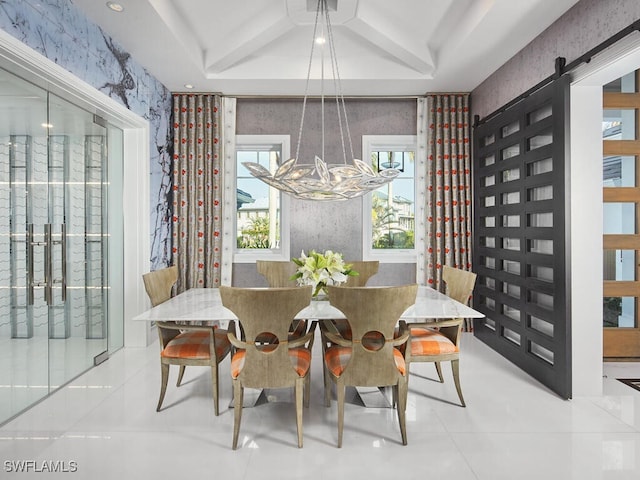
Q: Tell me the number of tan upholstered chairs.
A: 6